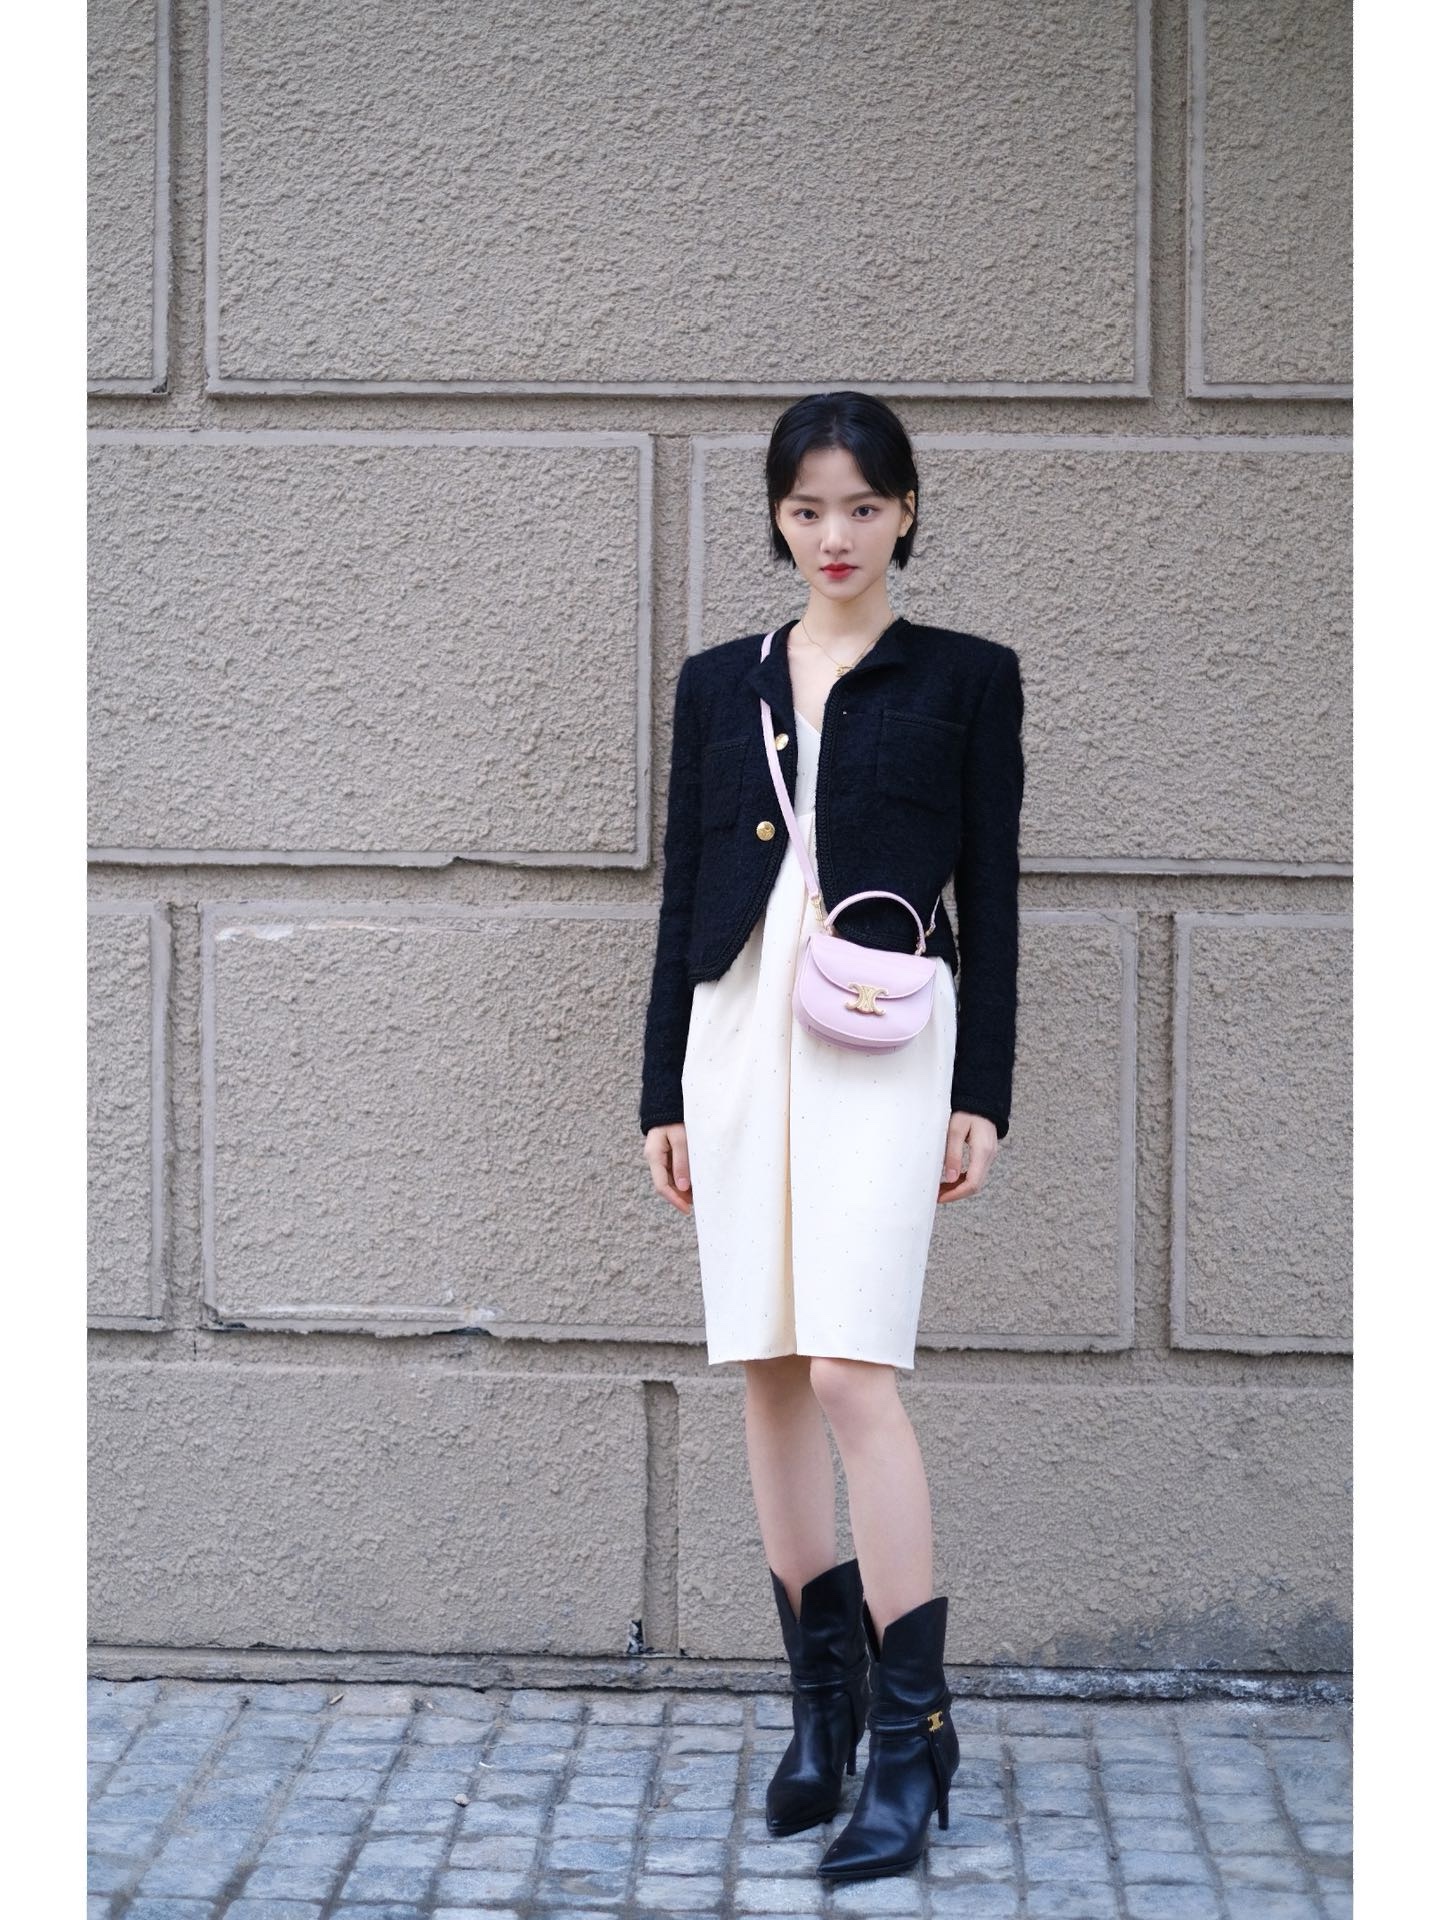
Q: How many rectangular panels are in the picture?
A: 10